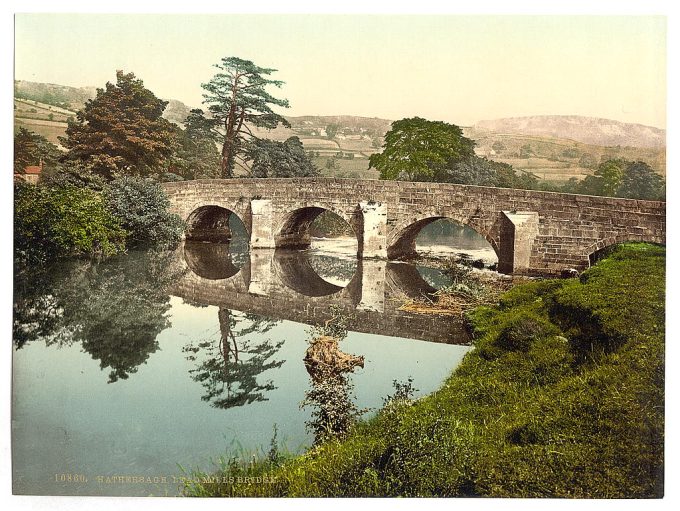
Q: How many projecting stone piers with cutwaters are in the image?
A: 3